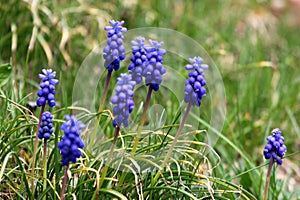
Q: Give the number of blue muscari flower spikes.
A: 9